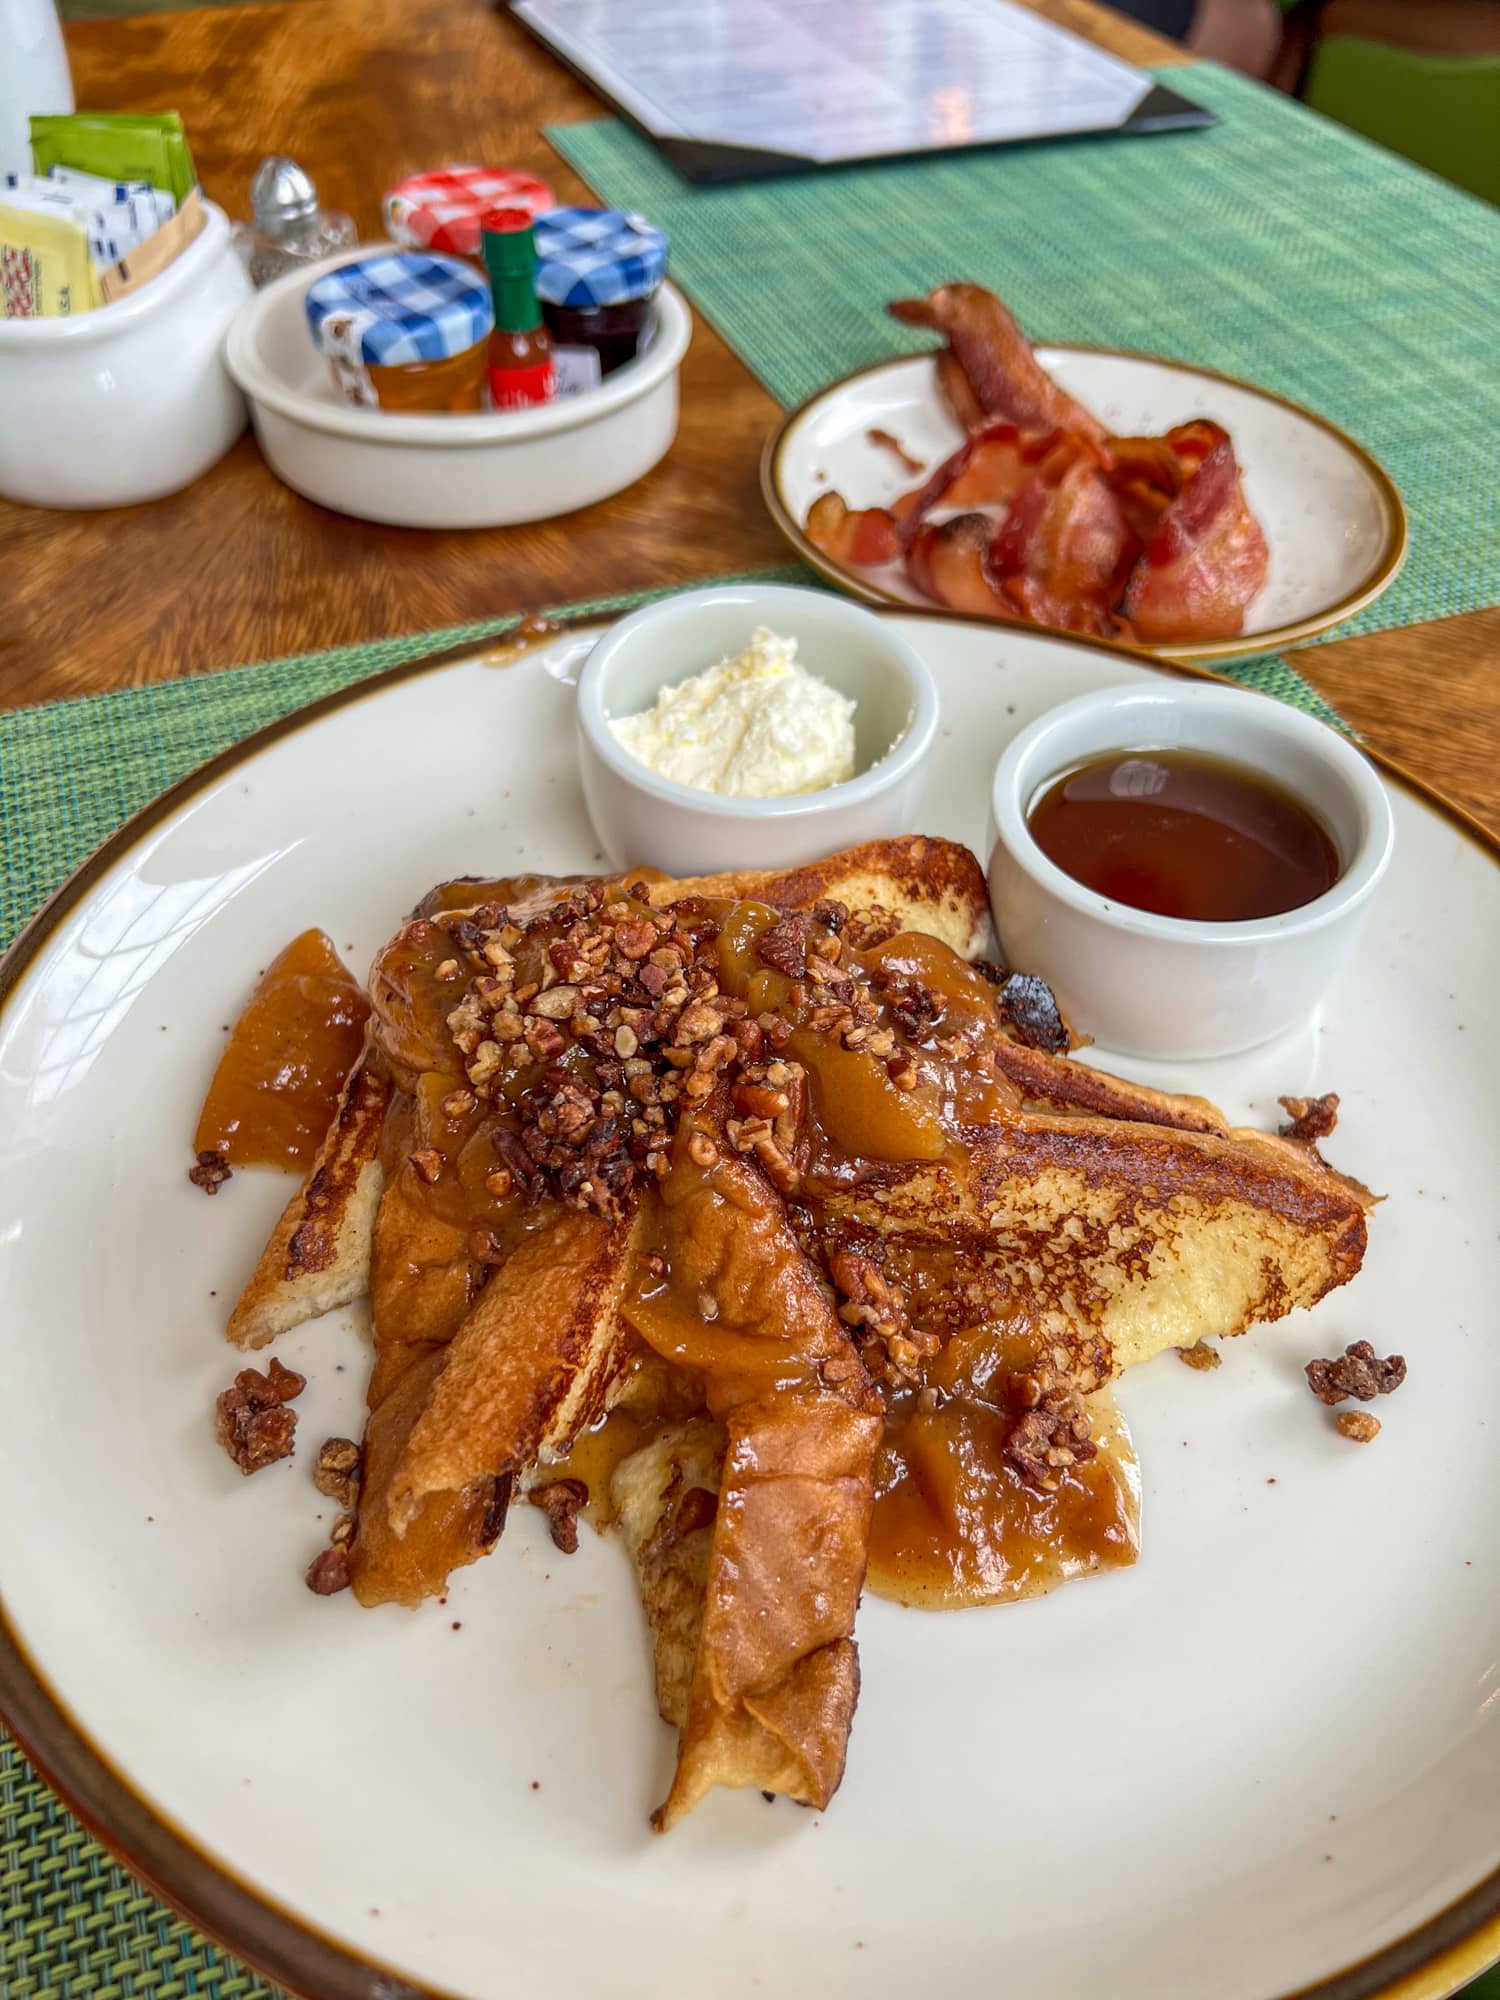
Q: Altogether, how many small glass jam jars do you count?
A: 3